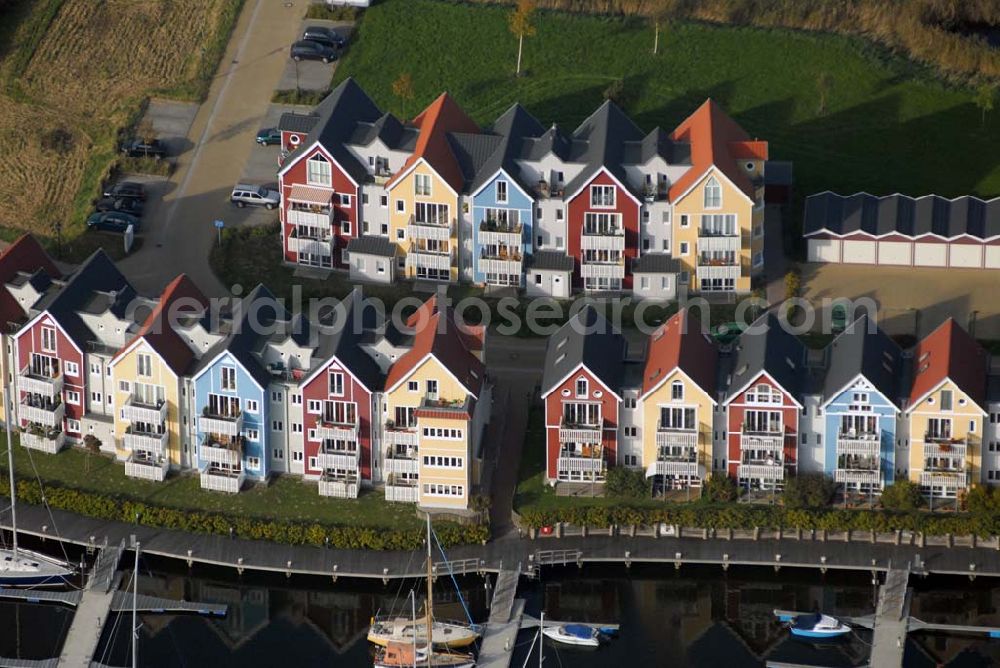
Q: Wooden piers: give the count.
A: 3